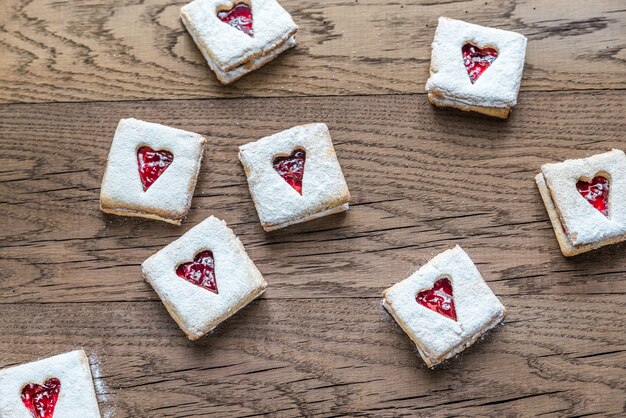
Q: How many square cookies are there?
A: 8